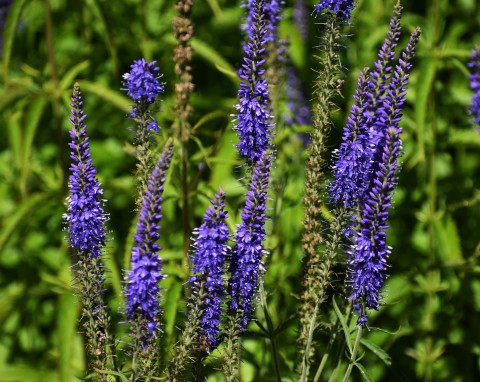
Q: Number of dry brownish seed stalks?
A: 2